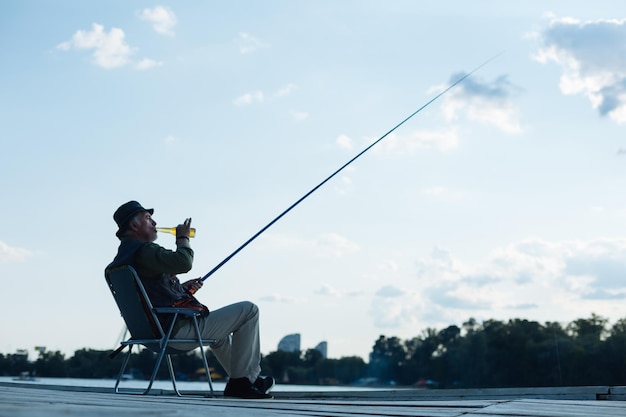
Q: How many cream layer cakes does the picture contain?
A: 0